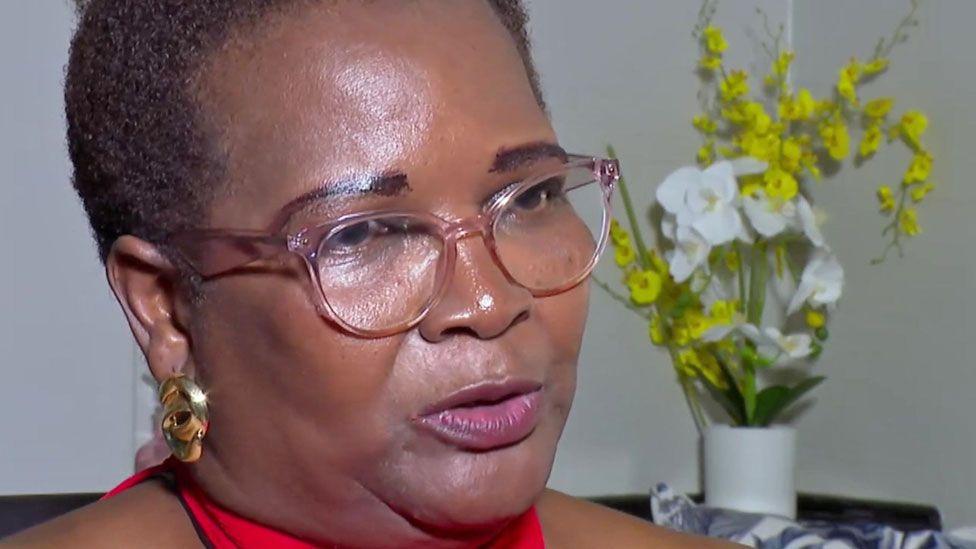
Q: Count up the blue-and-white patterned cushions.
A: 1